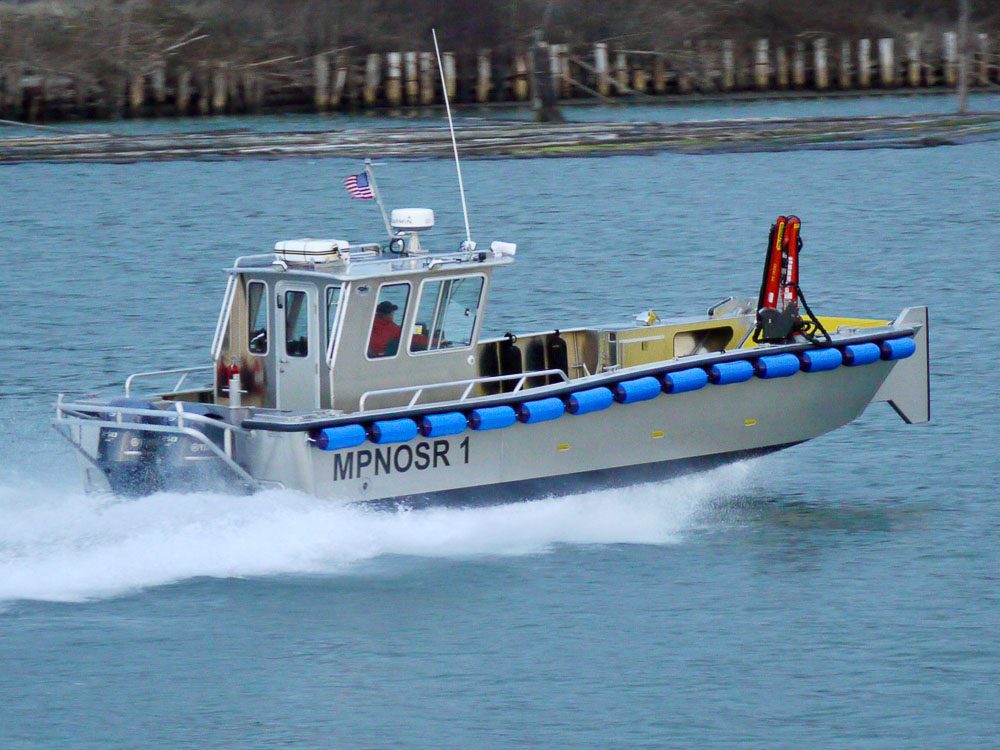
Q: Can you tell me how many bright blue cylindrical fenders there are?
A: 13